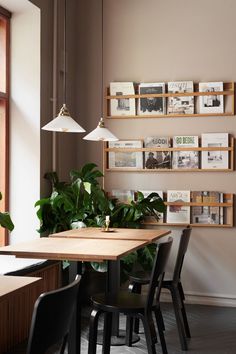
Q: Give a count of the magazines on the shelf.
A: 12